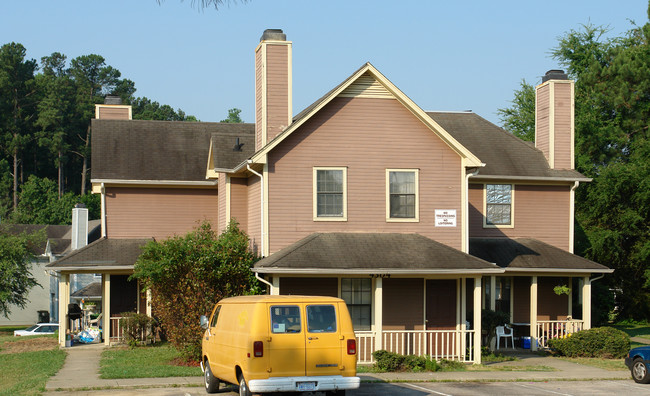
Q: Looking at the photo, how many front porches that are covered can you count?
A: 3